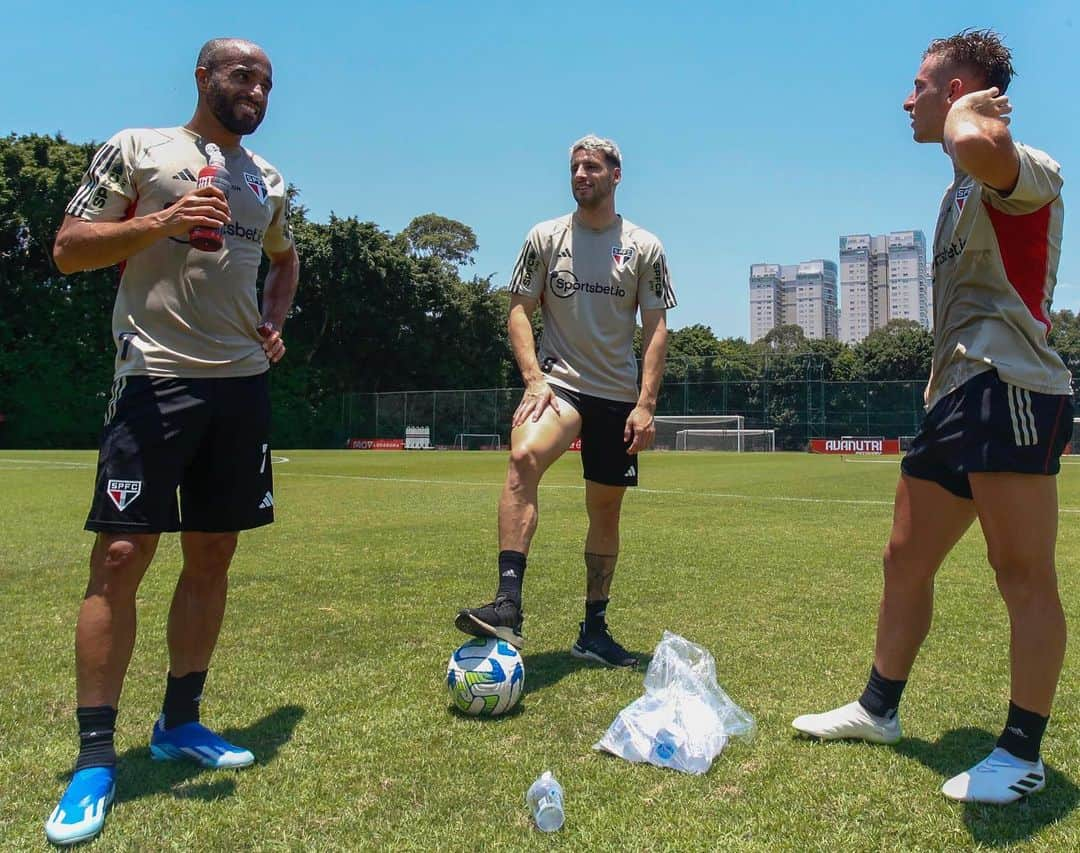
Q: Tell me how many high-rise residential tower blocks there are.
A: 2